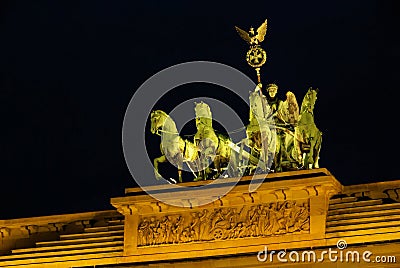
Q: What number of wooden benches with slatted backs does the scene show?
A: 0